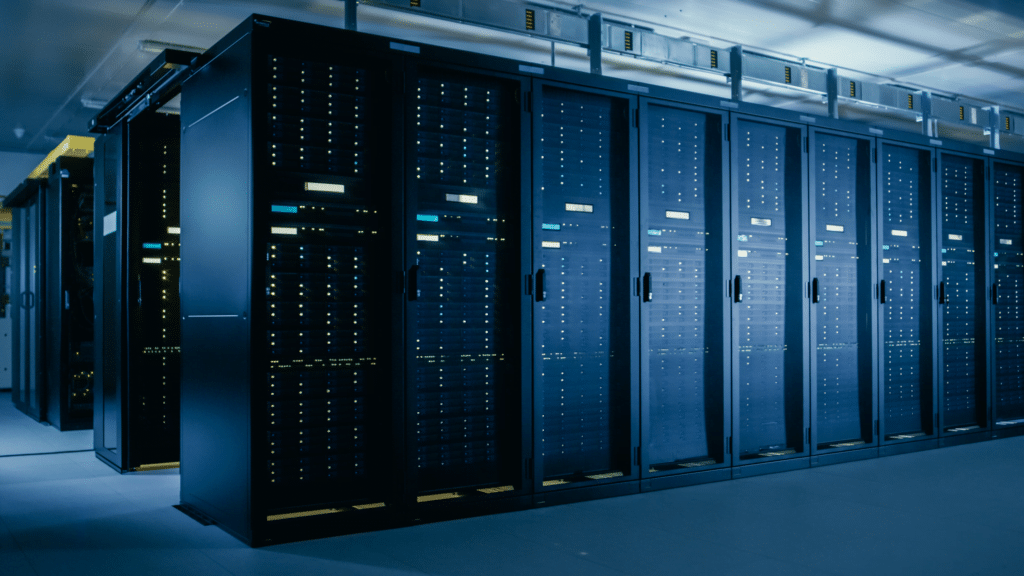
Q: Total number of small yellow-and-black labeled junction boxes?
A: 9